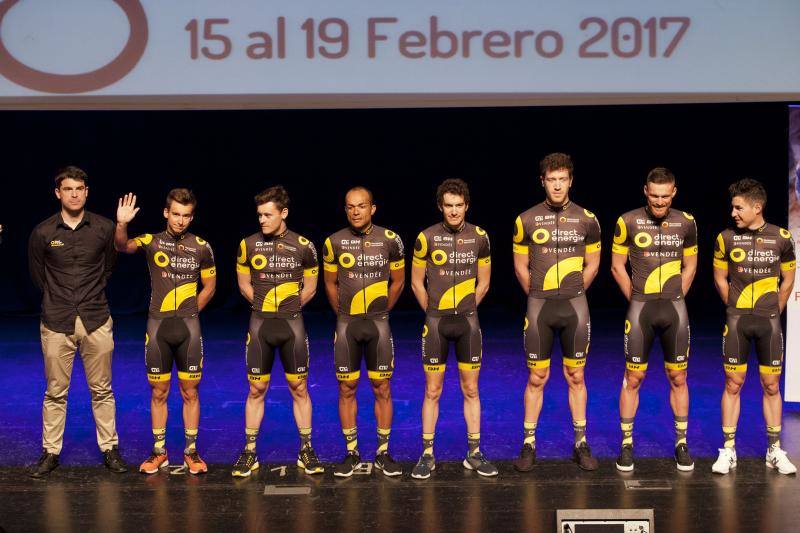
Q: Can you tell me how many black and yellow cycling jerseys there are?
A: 7